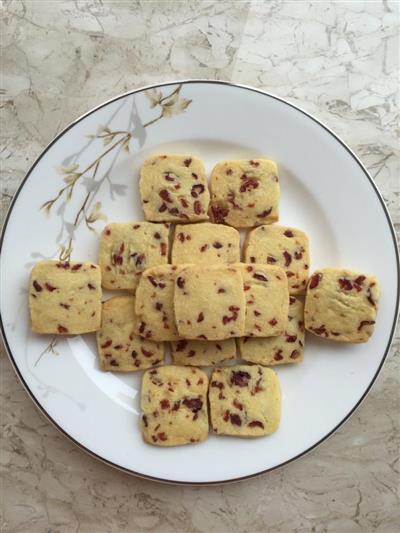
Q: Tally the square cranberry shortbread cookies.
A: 15